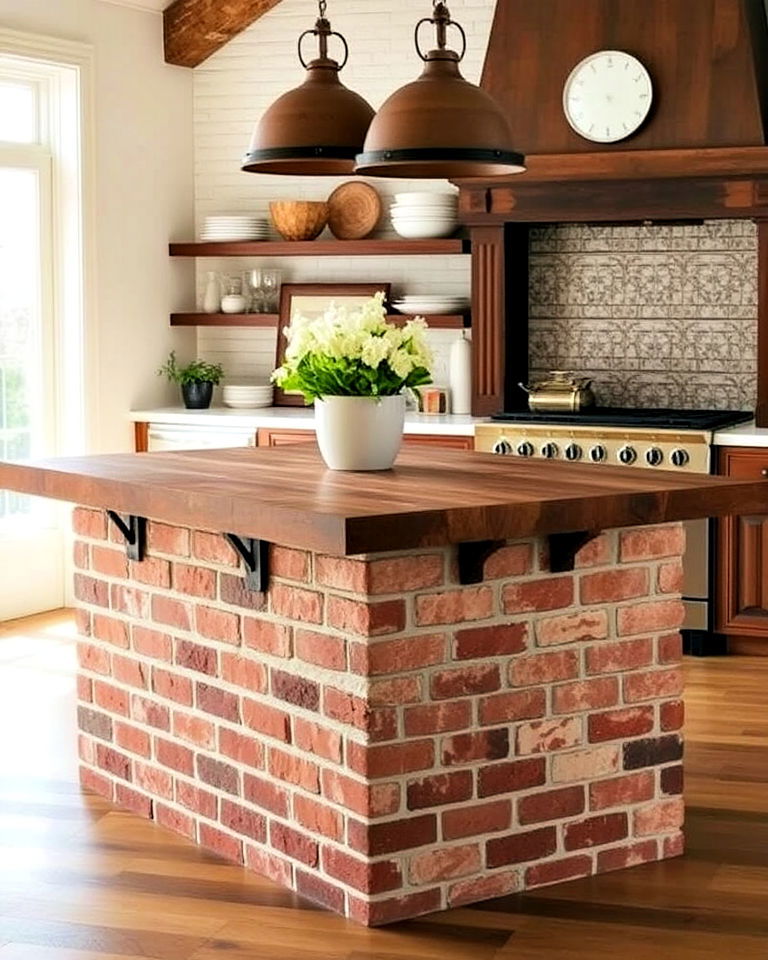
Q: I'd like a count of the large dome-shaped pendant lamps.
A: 2